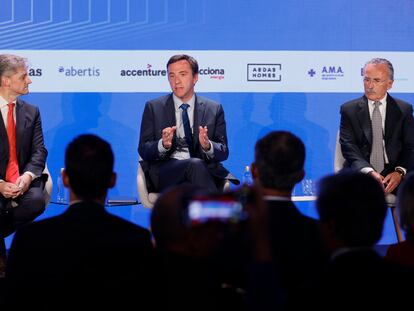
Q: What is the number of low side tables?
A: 2